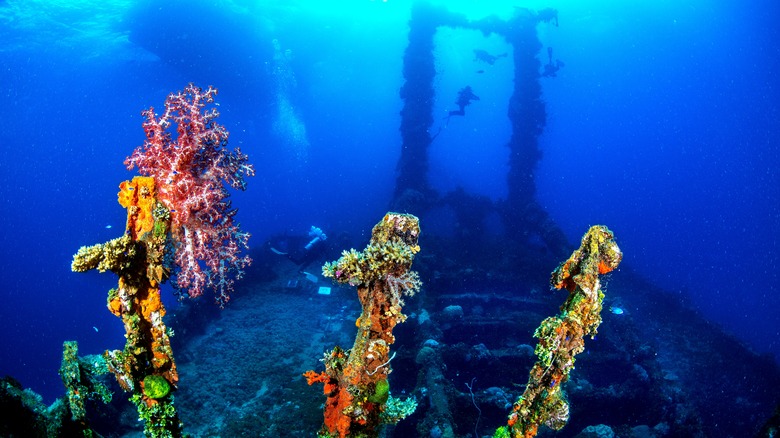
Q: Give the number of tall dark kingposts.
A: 2